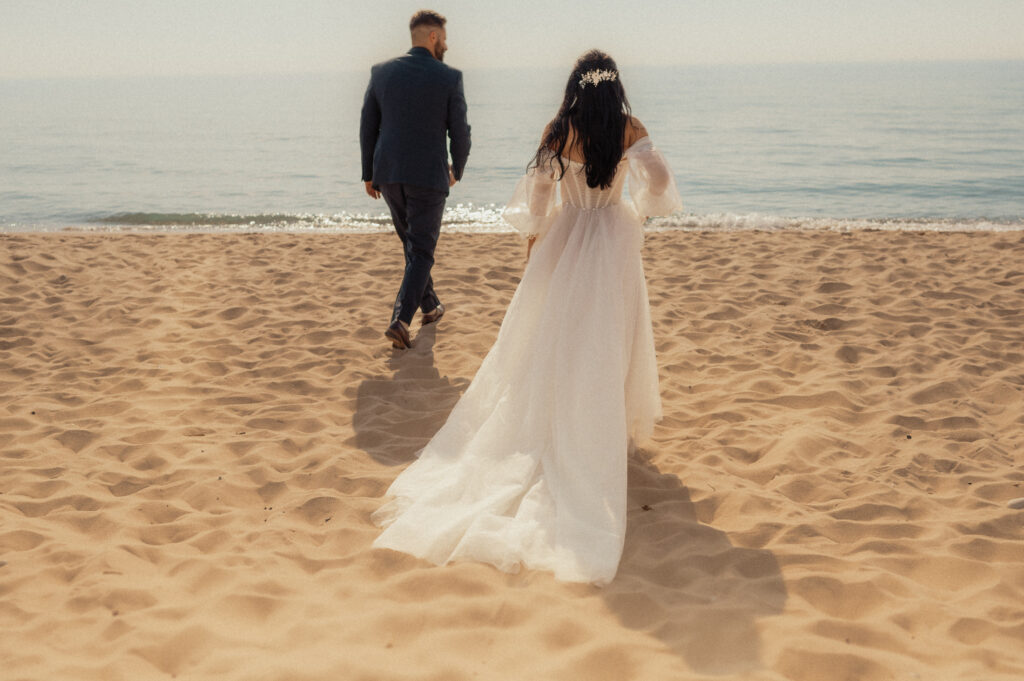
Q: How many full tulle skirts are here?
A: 1